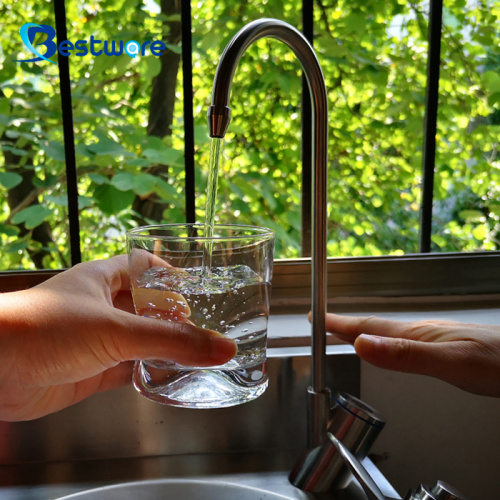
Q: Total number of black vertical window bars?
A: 4